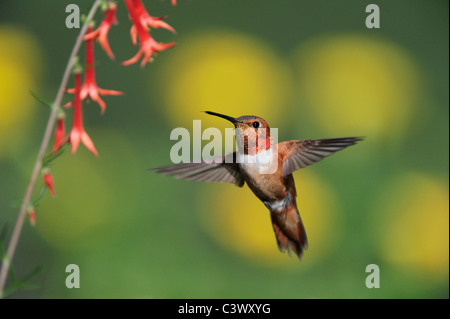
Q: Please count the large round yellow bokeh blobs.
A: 5